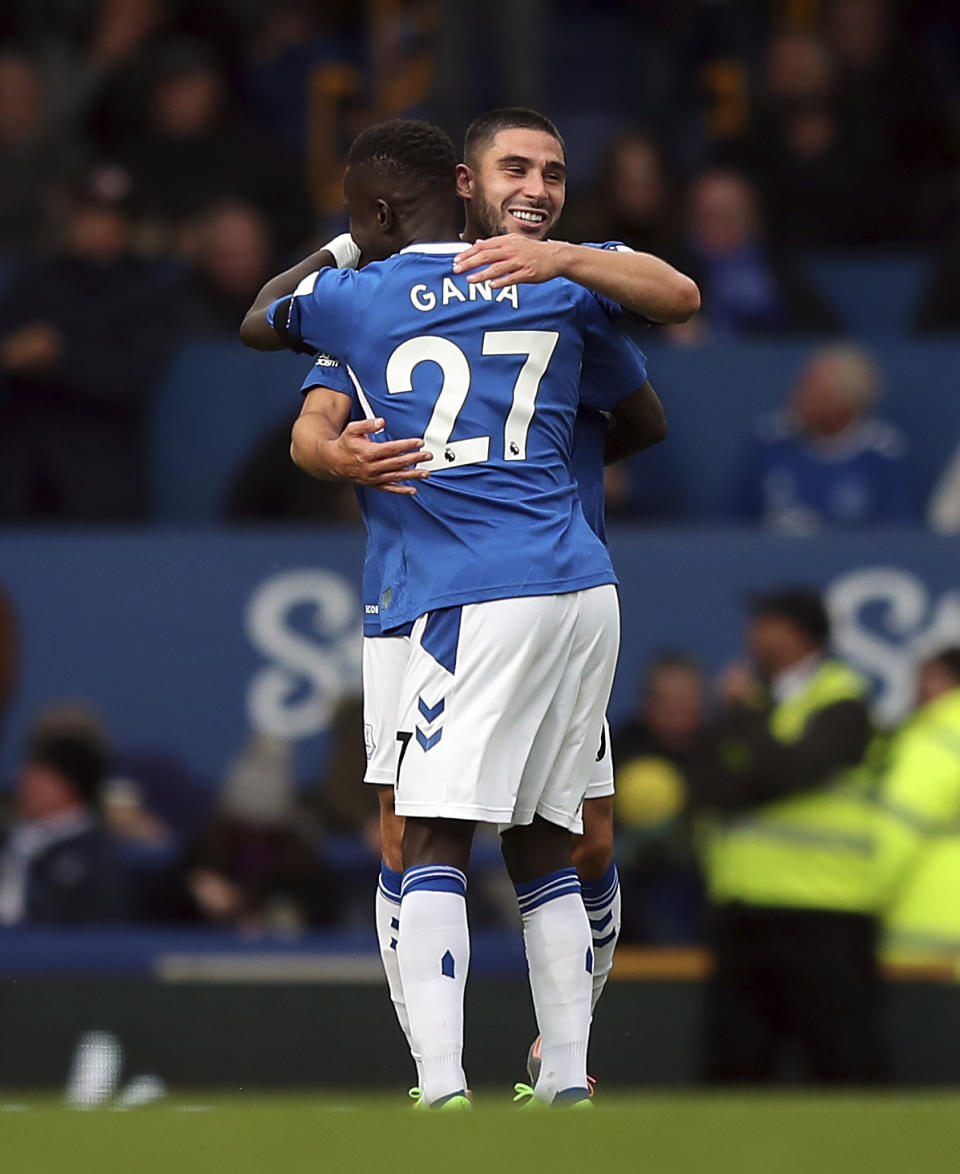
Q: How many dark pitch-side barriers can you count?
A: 1